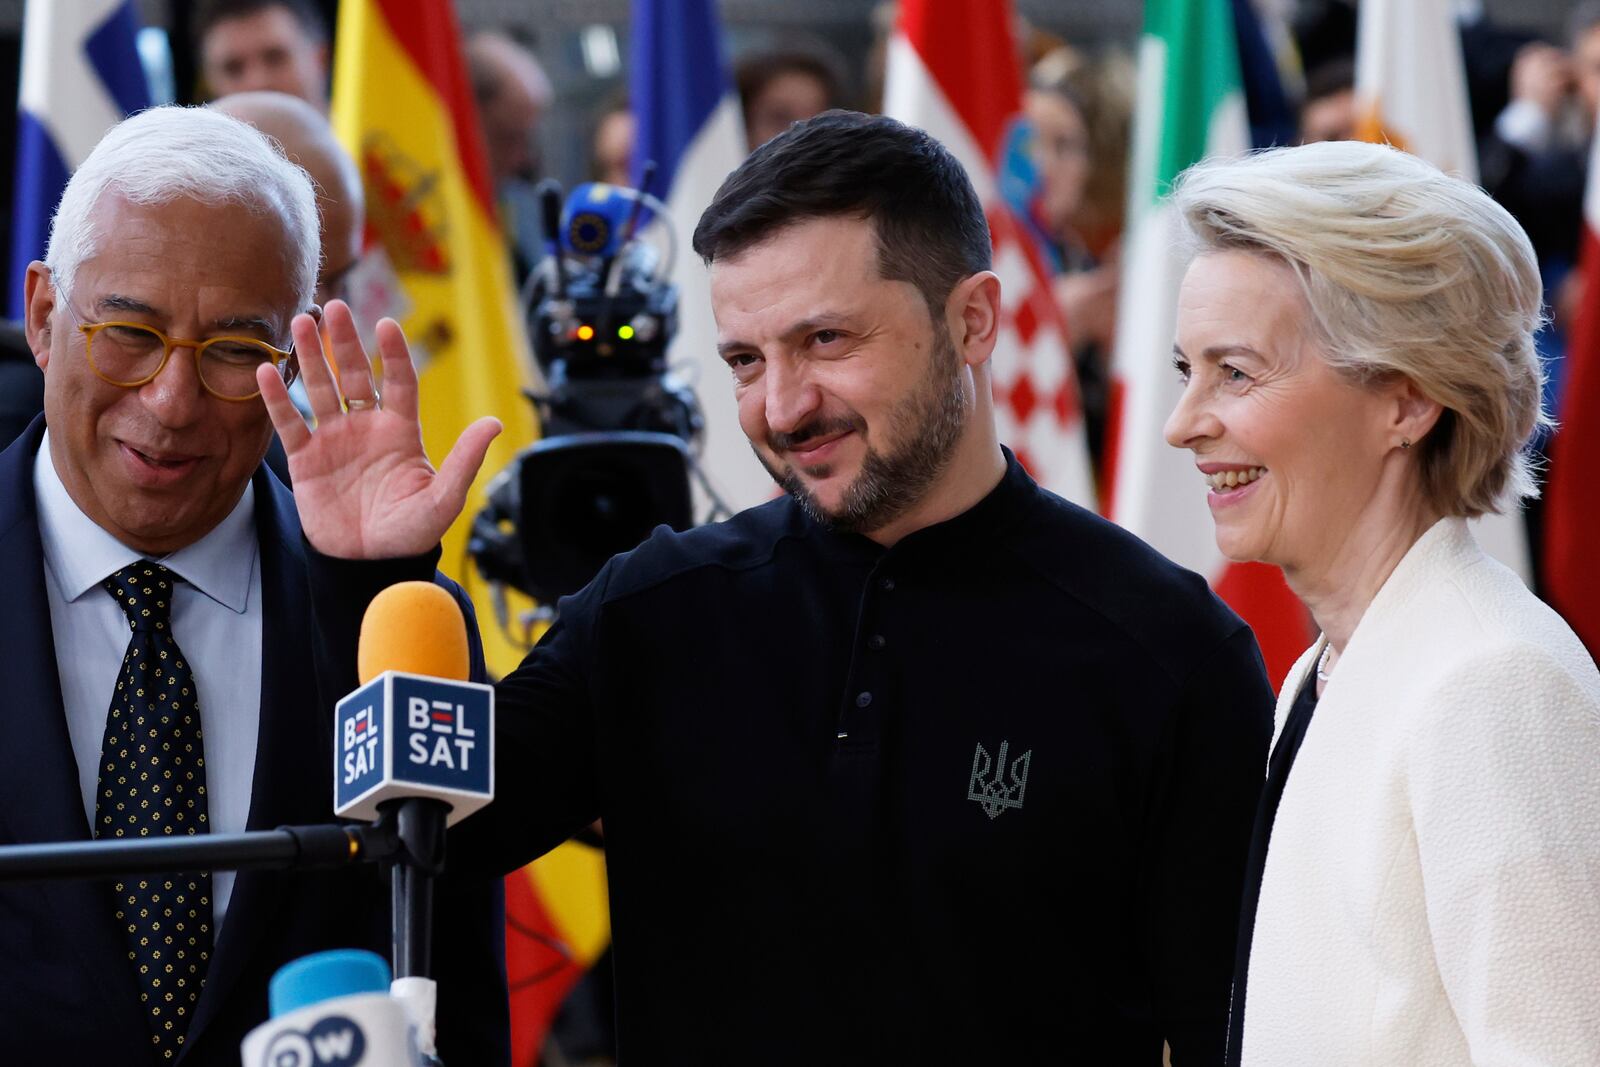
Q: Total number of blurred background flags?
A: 7